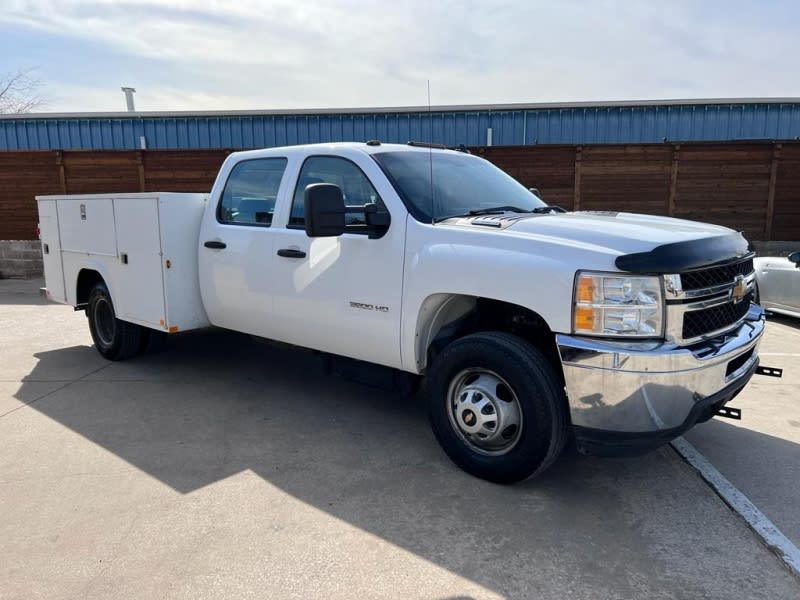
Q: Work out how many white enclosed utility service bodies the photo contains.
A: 1